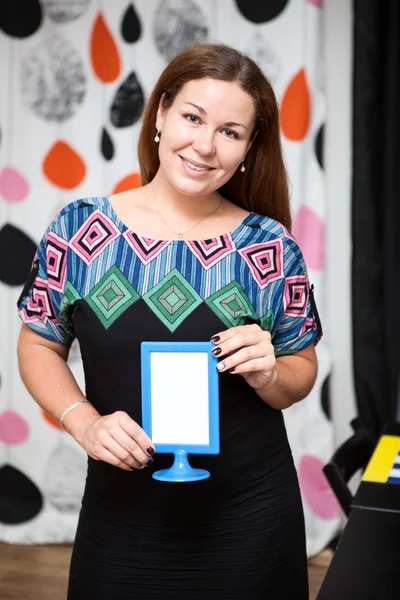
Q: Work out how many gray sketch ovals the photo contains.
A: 5